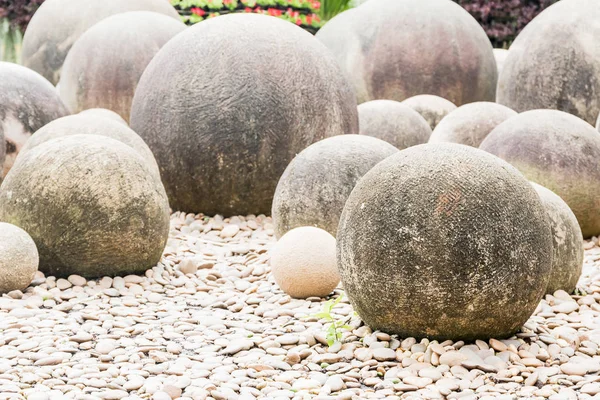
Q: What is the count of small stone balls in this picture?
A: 2